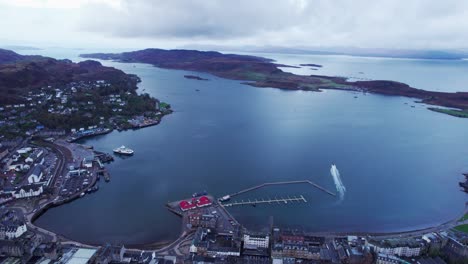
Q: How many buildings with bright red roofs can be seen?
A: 2